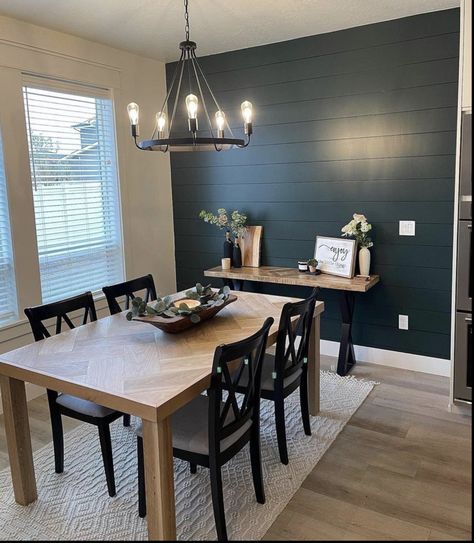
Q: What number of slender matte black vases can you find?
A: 2